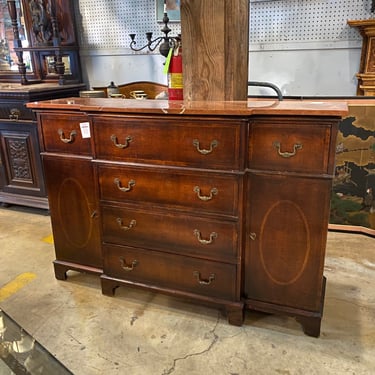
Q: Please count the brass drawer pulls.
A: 10